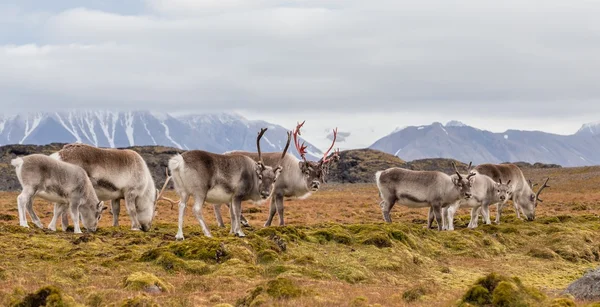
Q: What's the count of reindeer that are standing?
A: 7